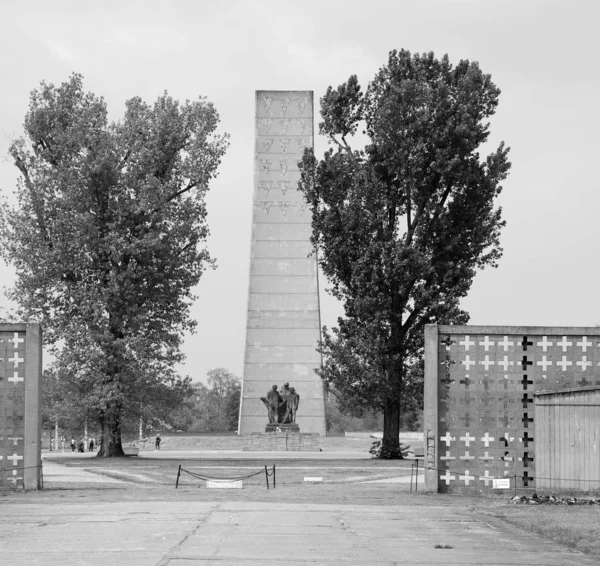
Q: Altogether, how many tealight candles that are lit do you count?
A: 0